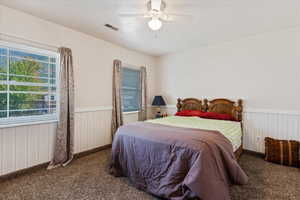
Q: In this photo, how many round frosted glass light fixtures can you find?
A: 1